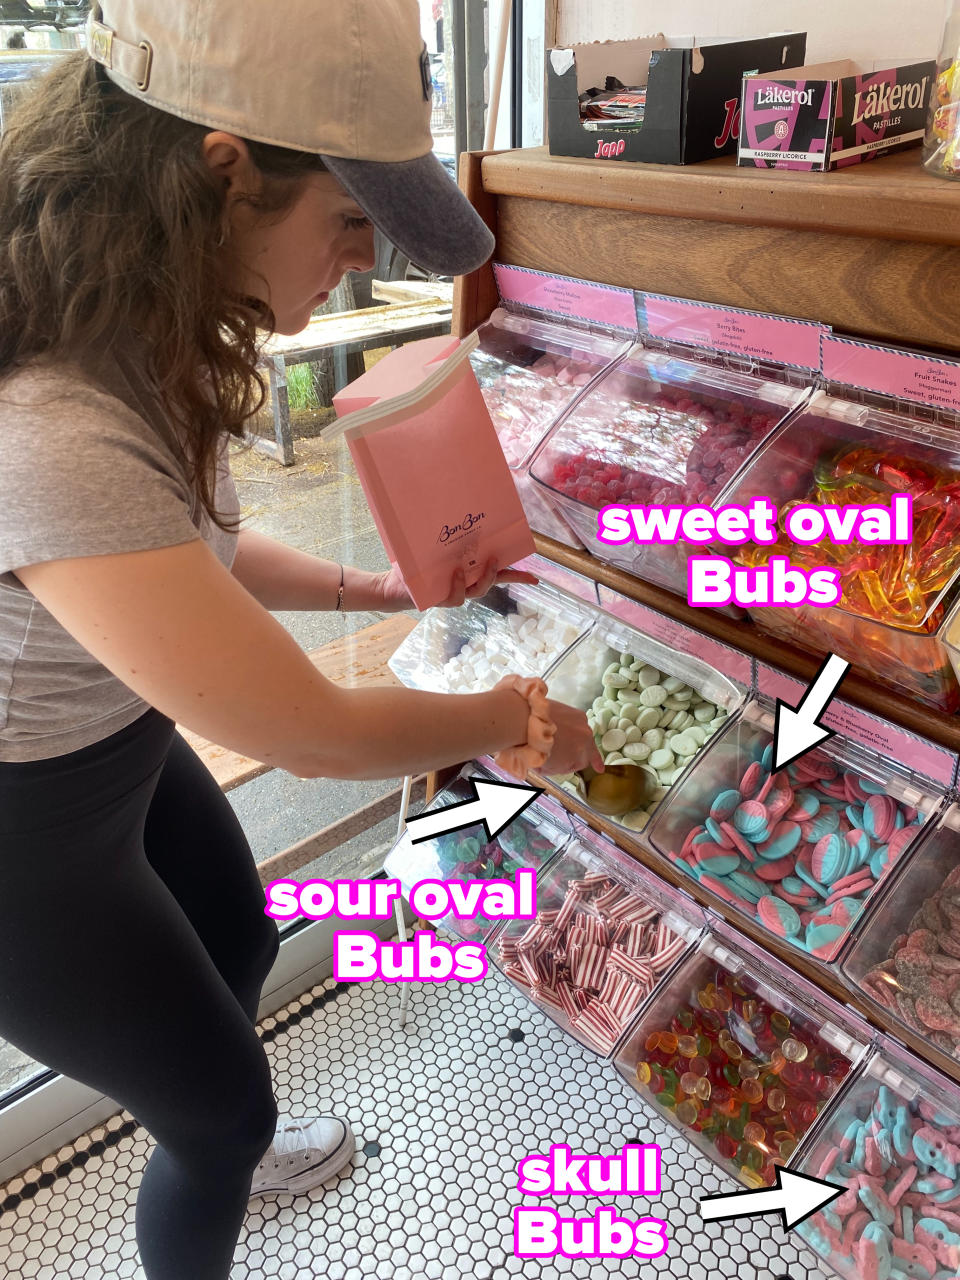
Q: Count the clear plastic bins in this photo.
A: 12